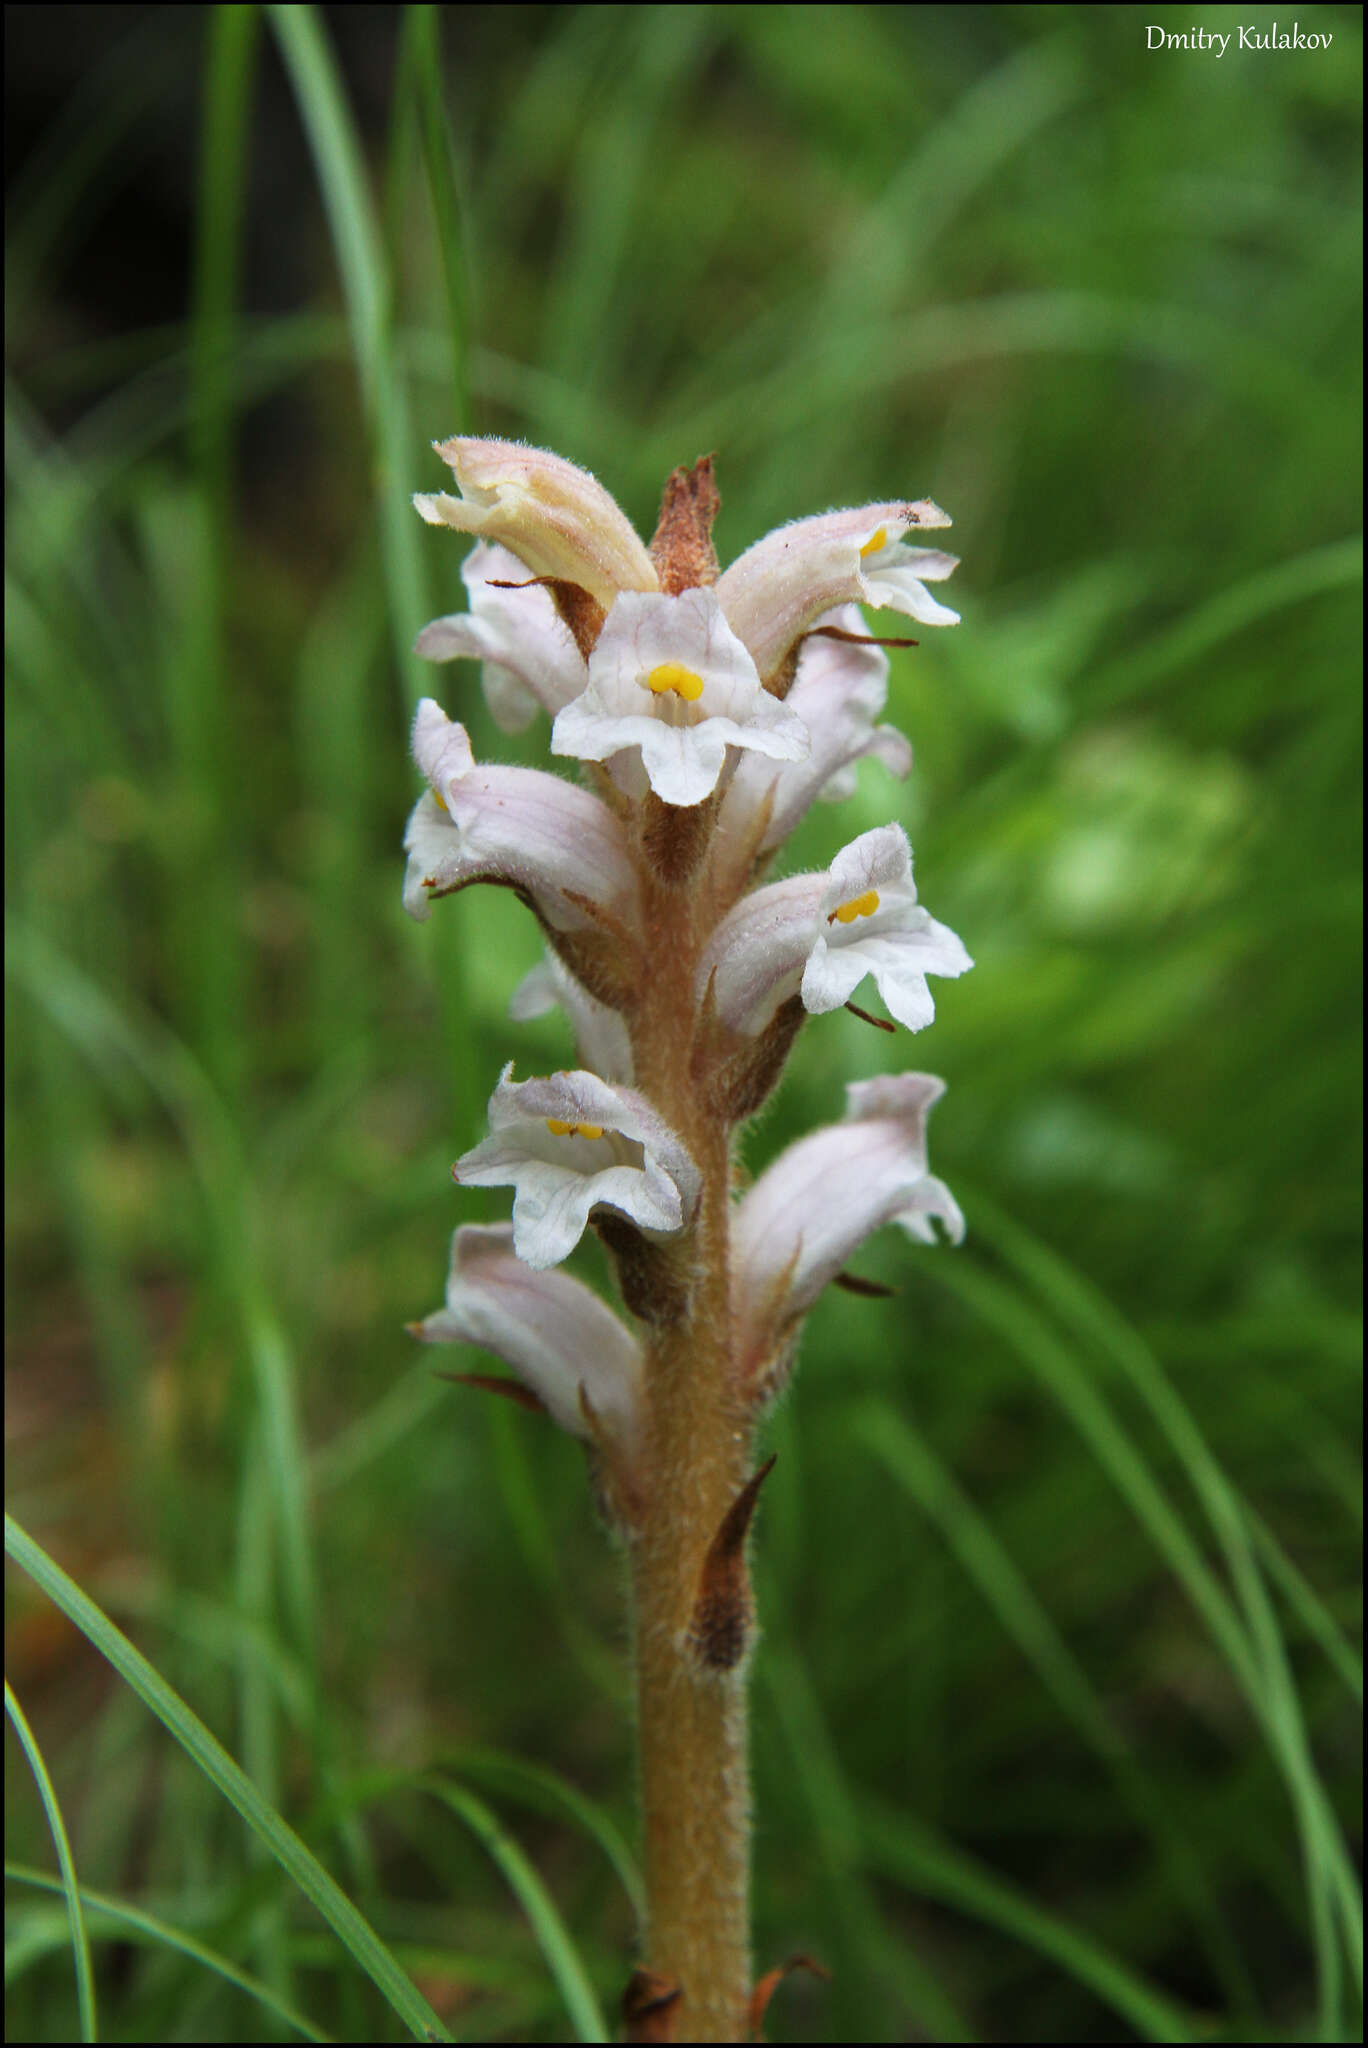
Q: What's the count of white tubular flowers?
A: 11